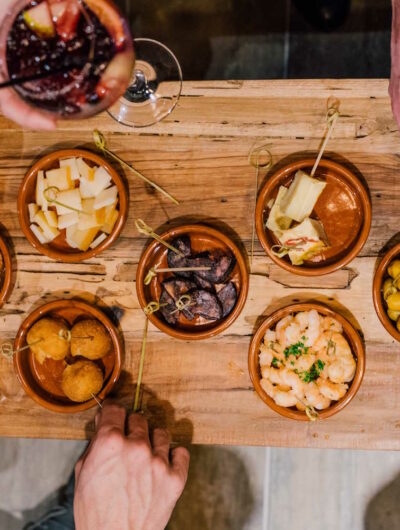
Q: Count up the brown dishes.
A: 7